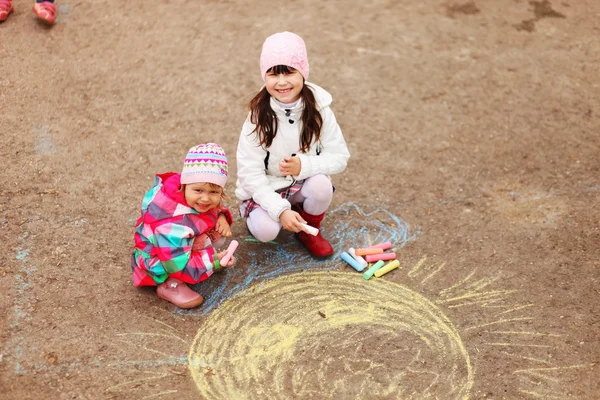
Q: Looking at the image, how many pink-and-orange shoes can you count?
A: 2